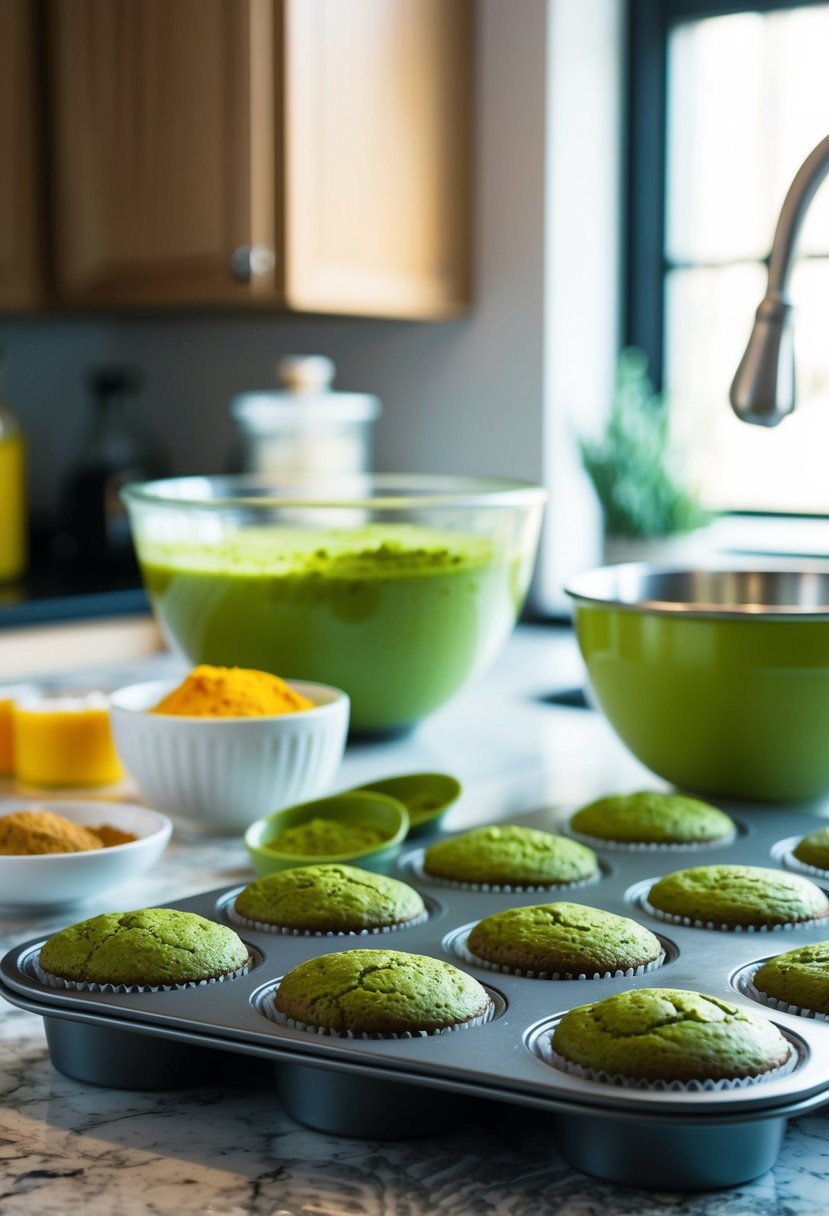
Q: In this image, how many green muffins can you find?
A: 10